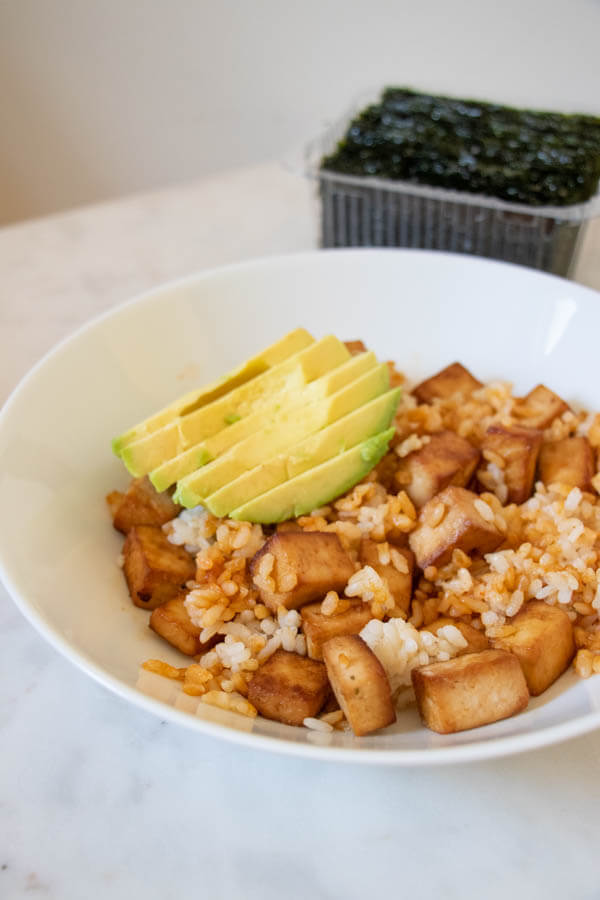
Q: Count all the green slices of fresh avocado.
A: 6